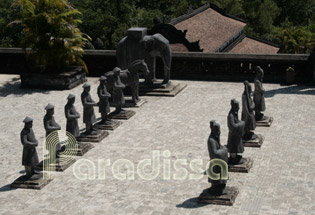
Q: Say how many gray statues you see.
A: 12